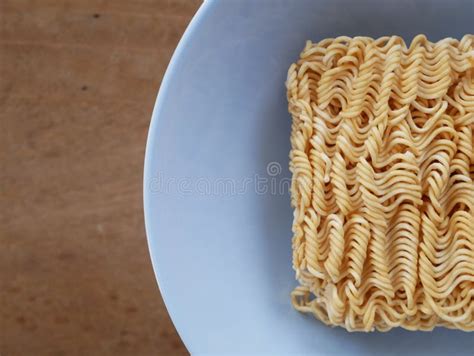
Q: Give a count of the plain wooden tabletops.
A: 1